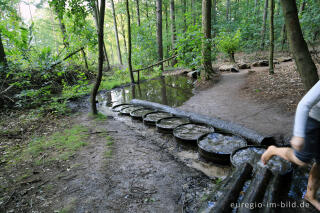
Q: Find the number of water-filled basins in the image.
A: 8